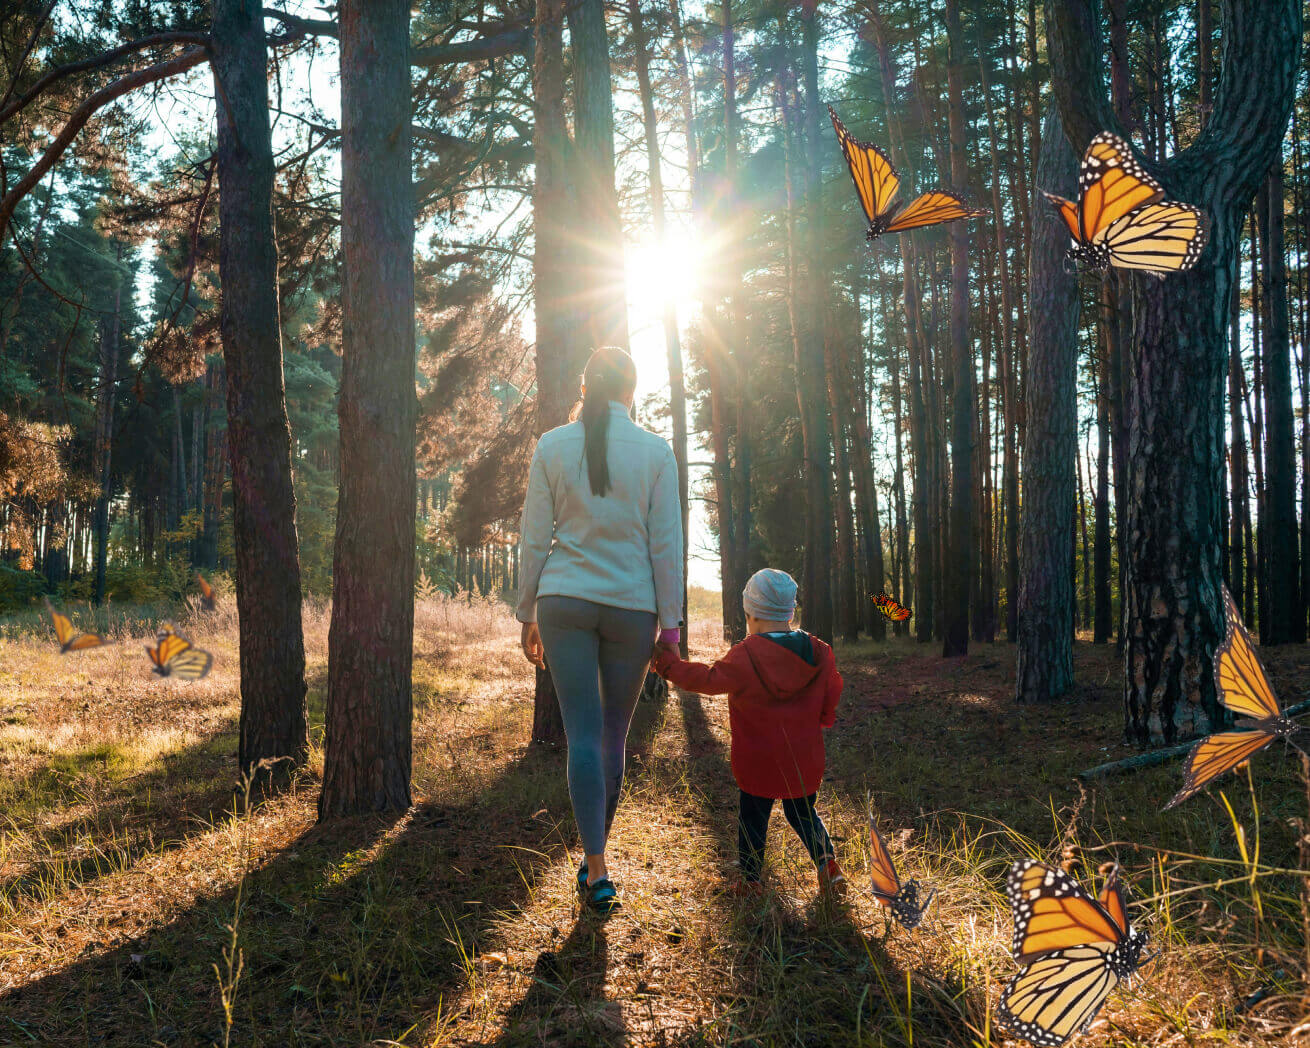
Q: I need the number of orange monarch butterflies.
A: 9